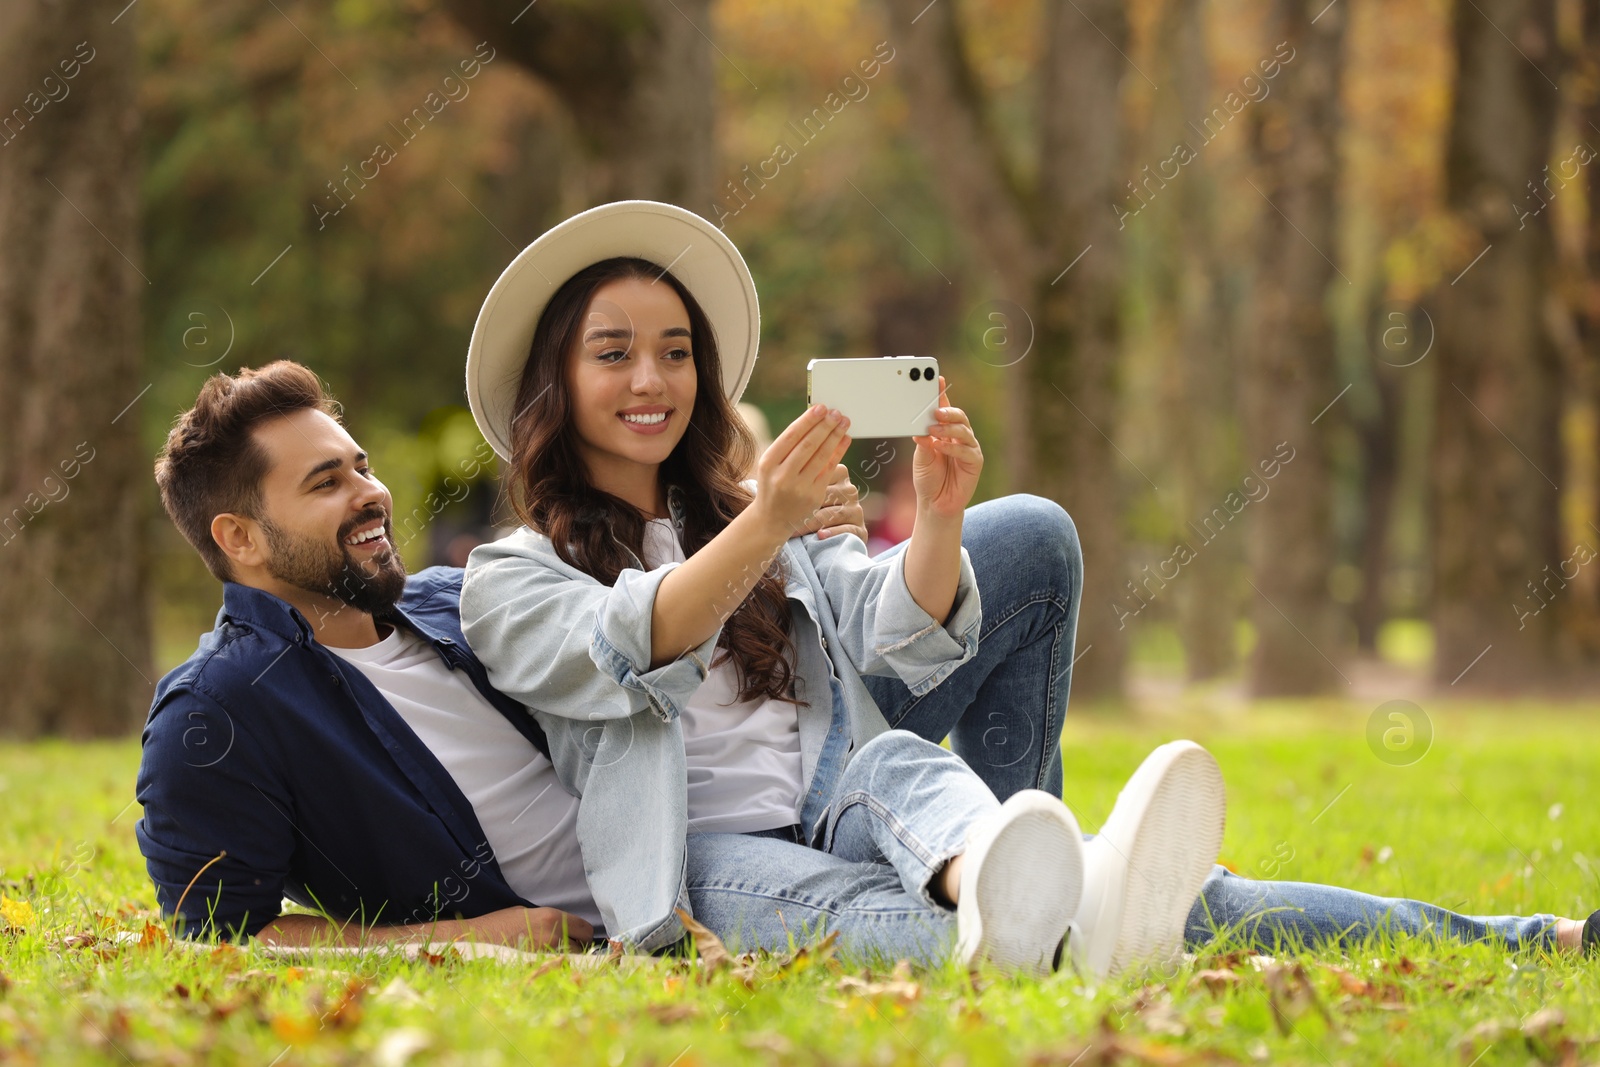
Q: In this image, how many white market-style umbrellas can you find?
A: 0